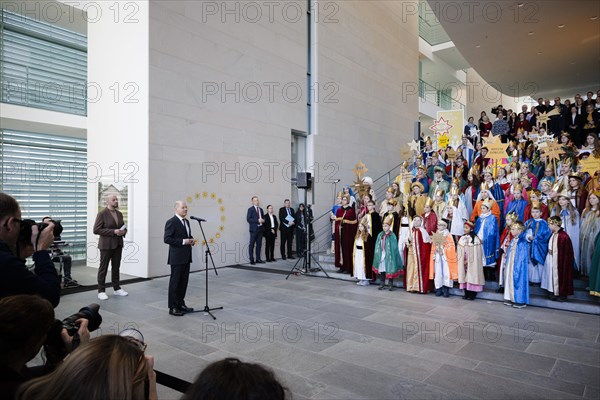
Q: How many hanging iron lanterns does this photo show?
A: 0